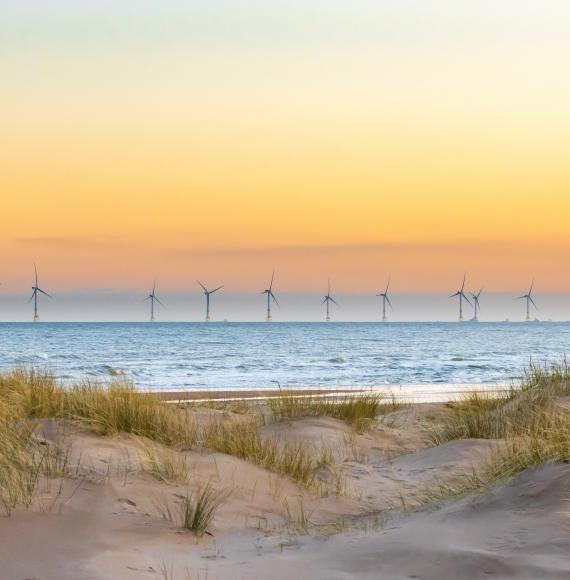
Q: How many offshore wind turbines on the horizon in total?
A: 9